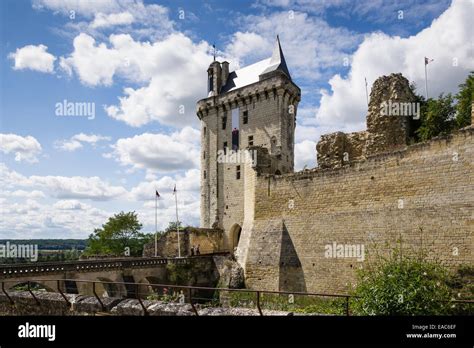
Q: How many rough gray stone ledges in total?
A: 1